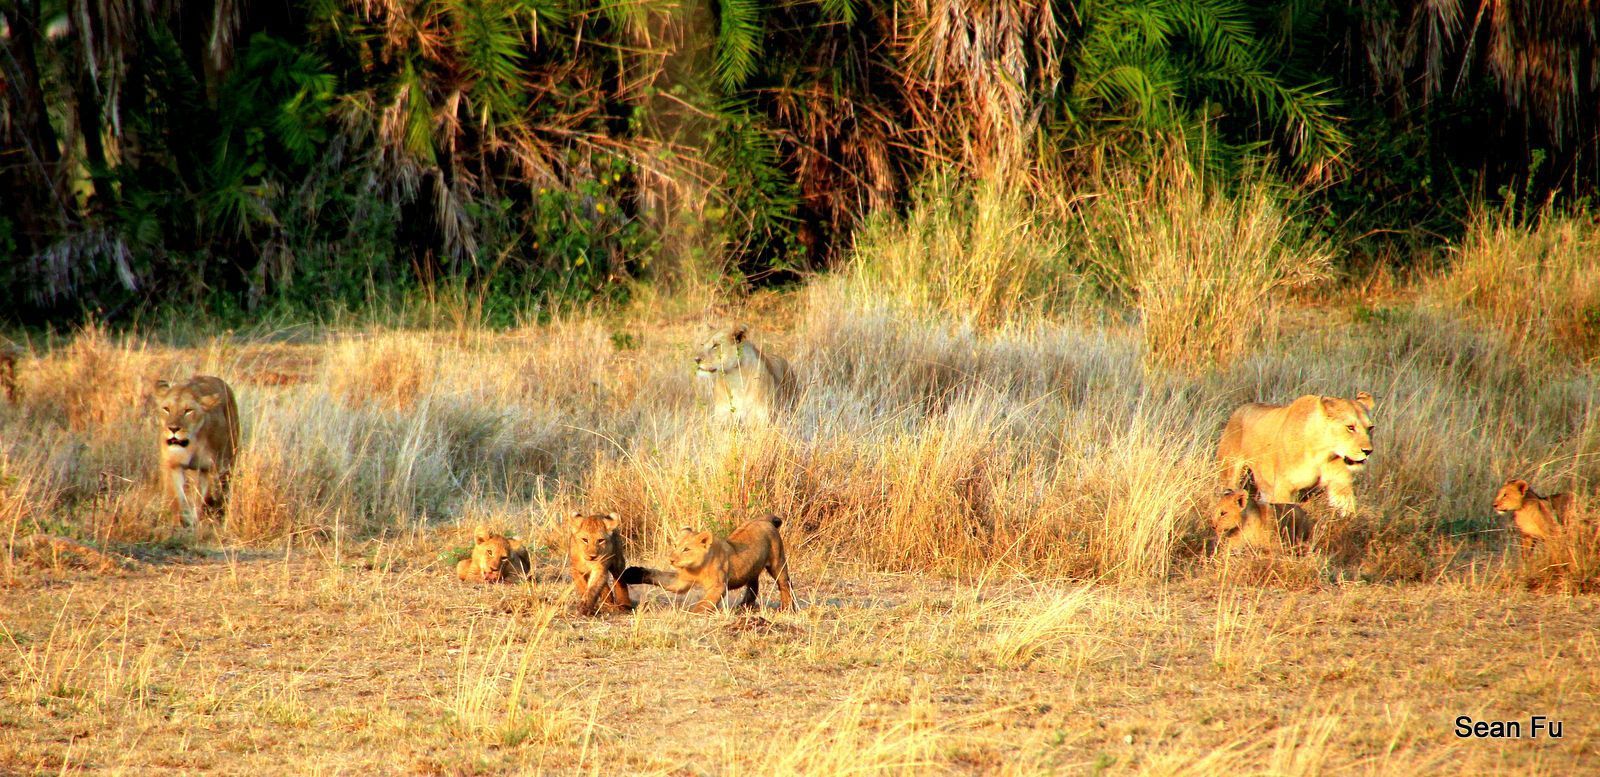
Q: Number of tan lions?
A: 8